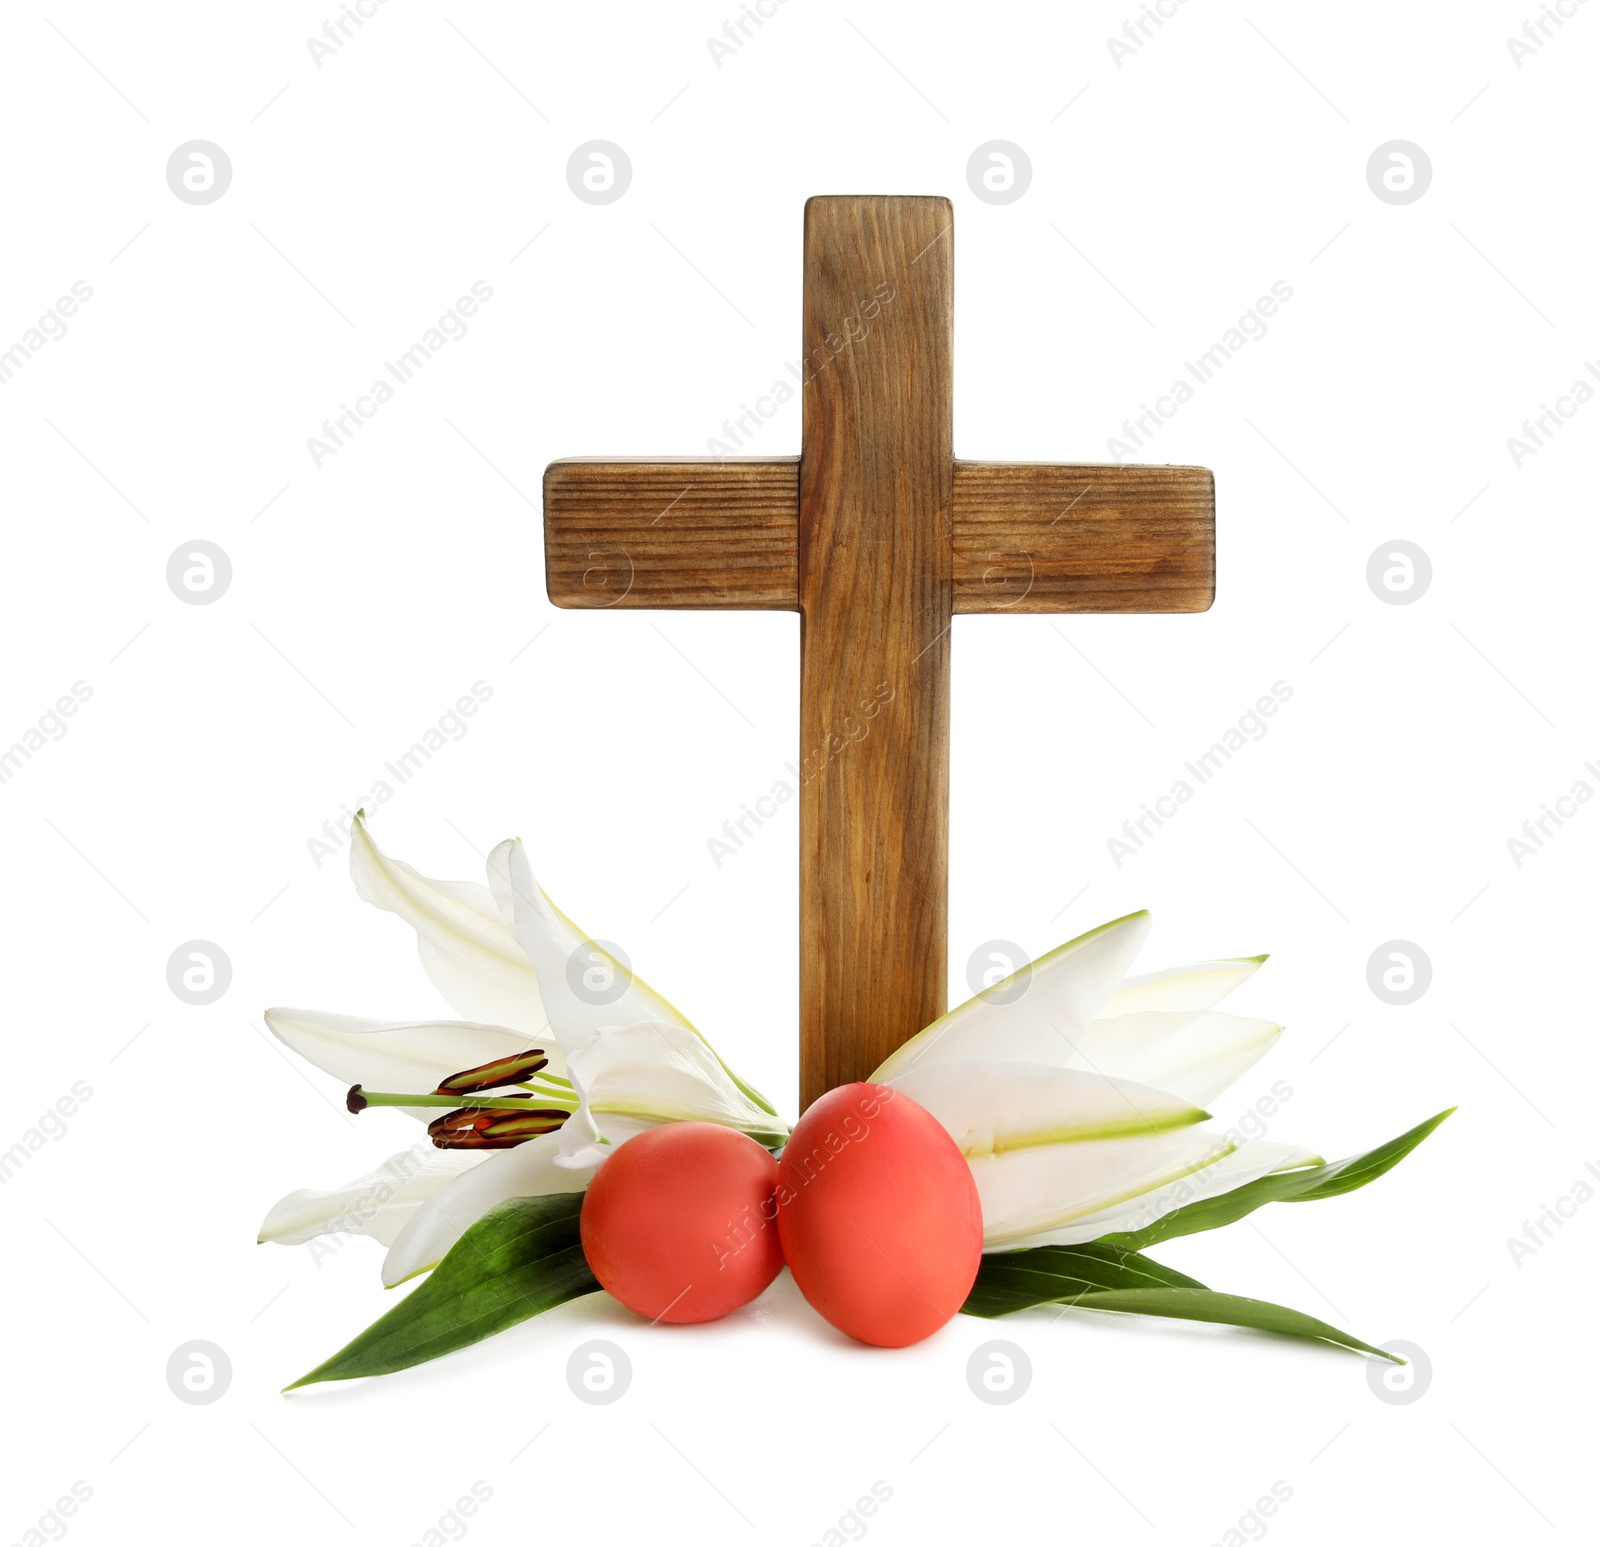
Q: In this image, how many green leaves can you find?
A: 3